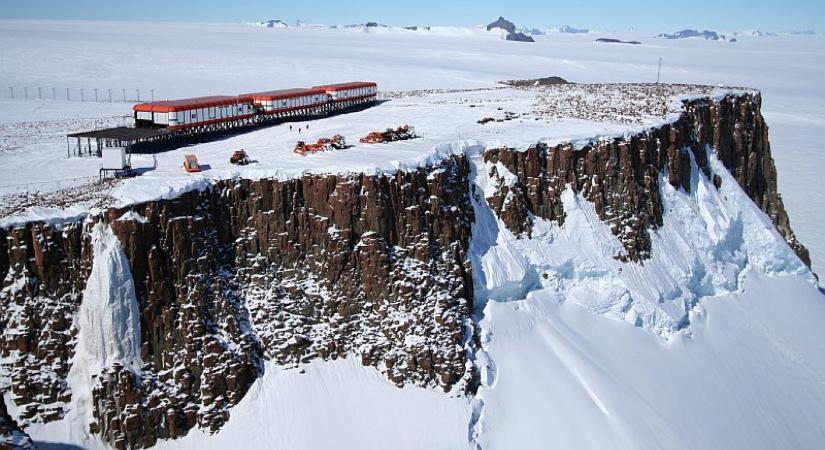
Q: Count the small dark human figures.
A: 3